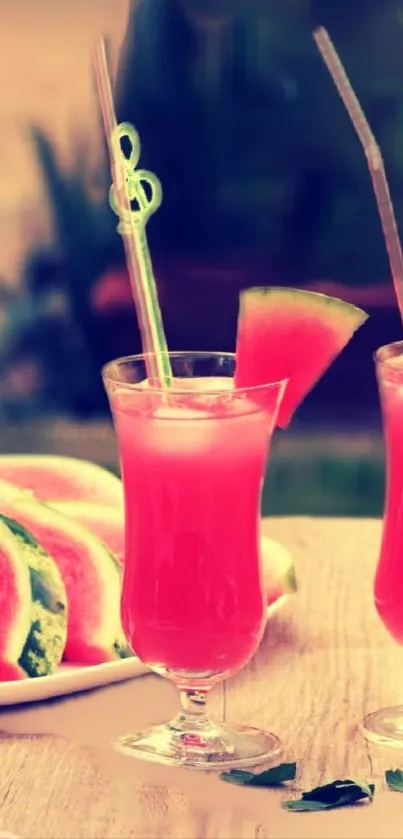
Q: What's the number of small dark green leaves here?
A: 3